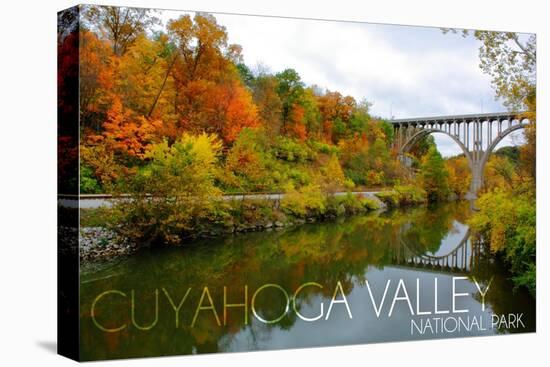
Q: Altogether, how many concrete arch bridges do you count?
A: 1